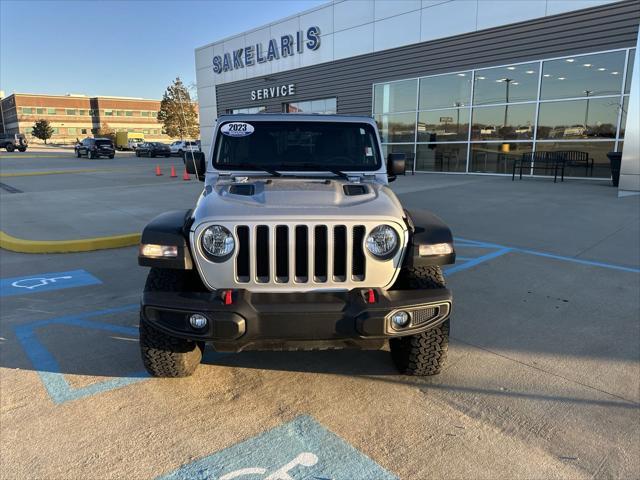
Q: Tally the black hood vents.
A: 2